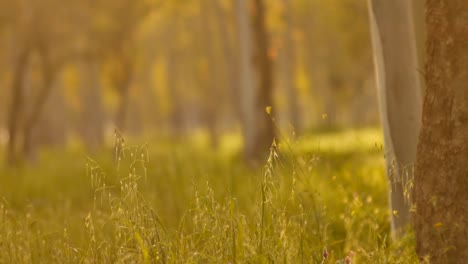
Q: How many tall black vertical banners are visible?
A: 0